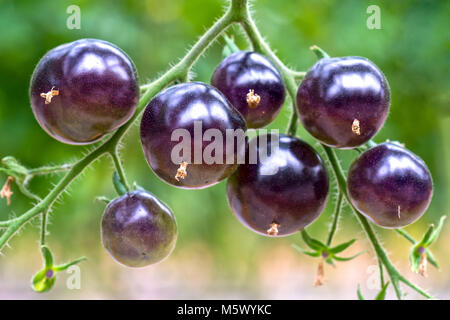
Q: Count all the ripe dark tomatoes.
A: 7